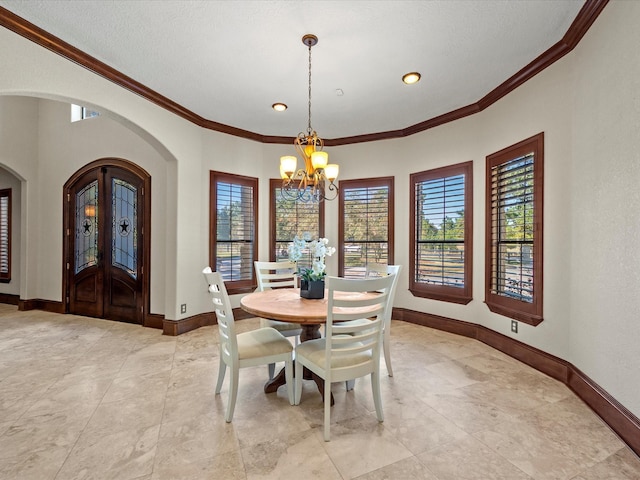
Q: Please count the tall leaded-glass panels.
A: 2